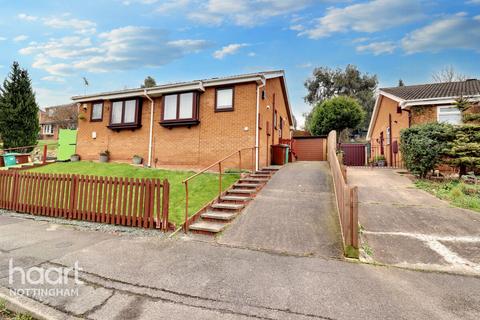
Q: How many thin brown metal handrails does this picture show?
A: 1